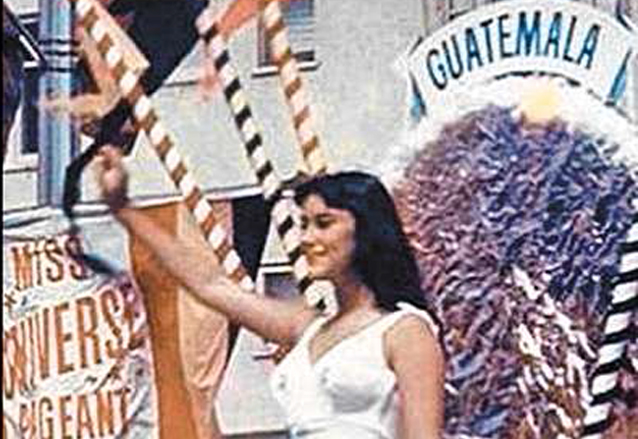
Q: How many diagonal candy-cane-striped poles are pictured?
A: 4